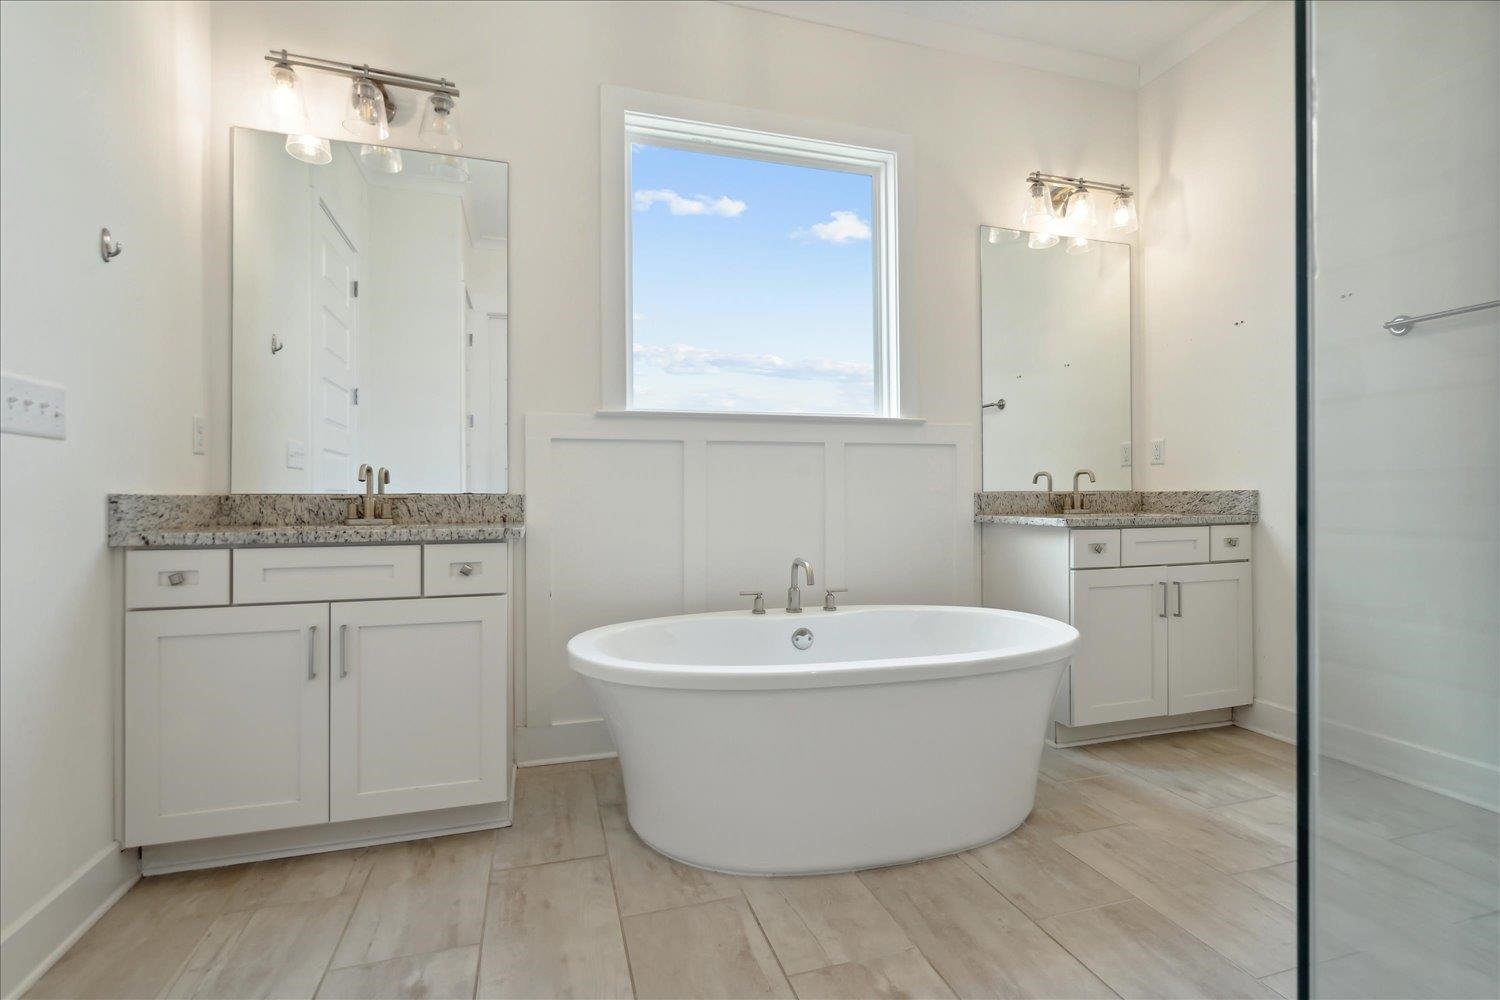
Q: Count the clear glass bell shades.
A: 6